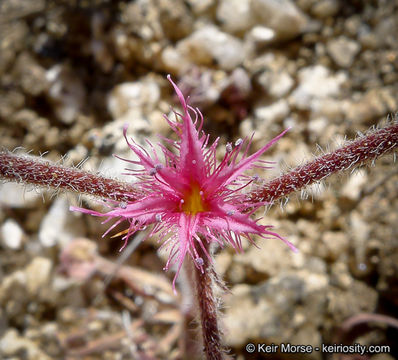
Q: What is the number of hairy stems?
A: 3